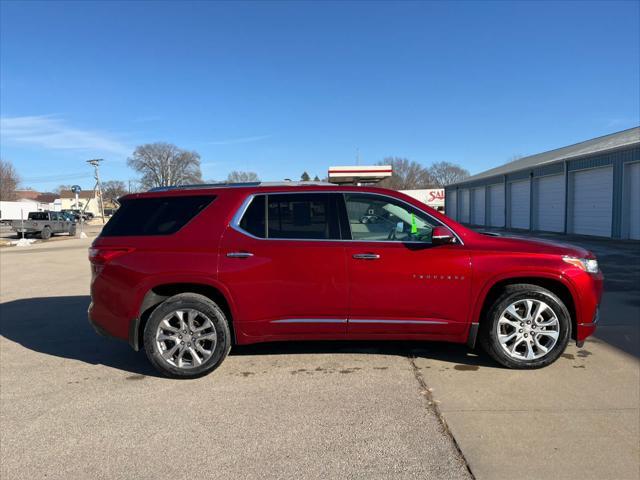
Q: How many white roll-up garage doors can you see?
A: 8